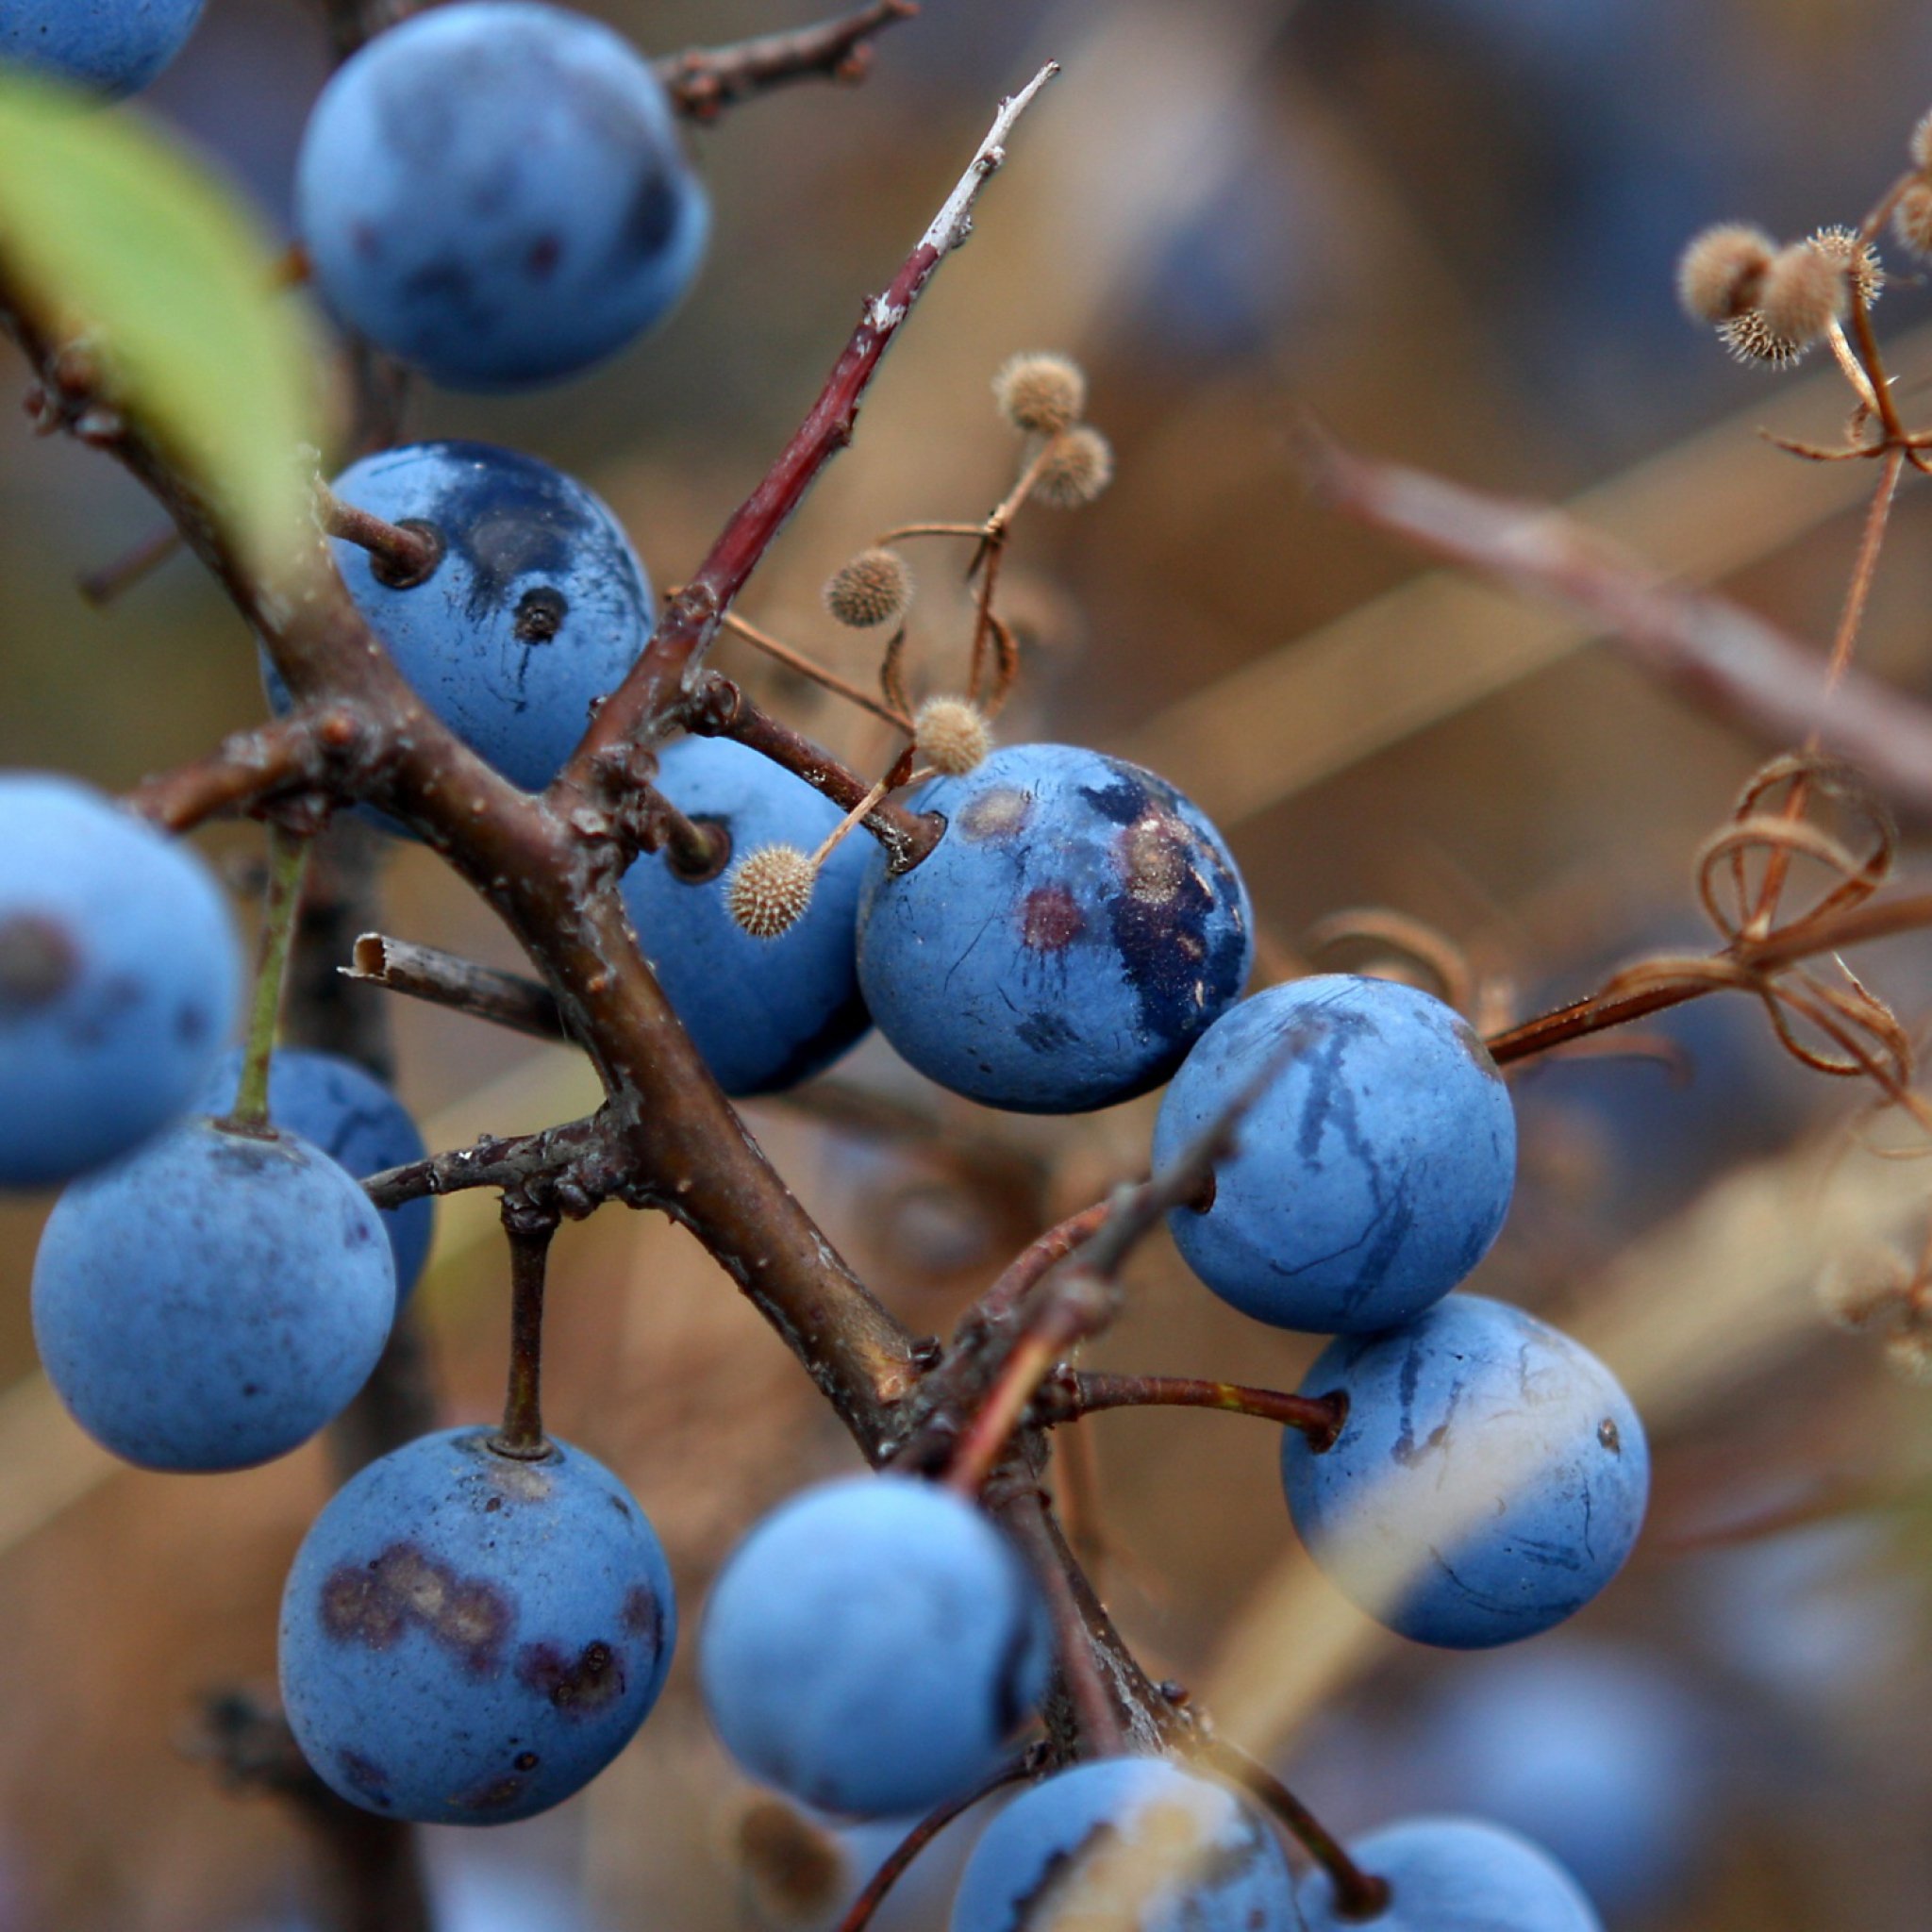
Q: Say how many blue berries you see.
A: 14